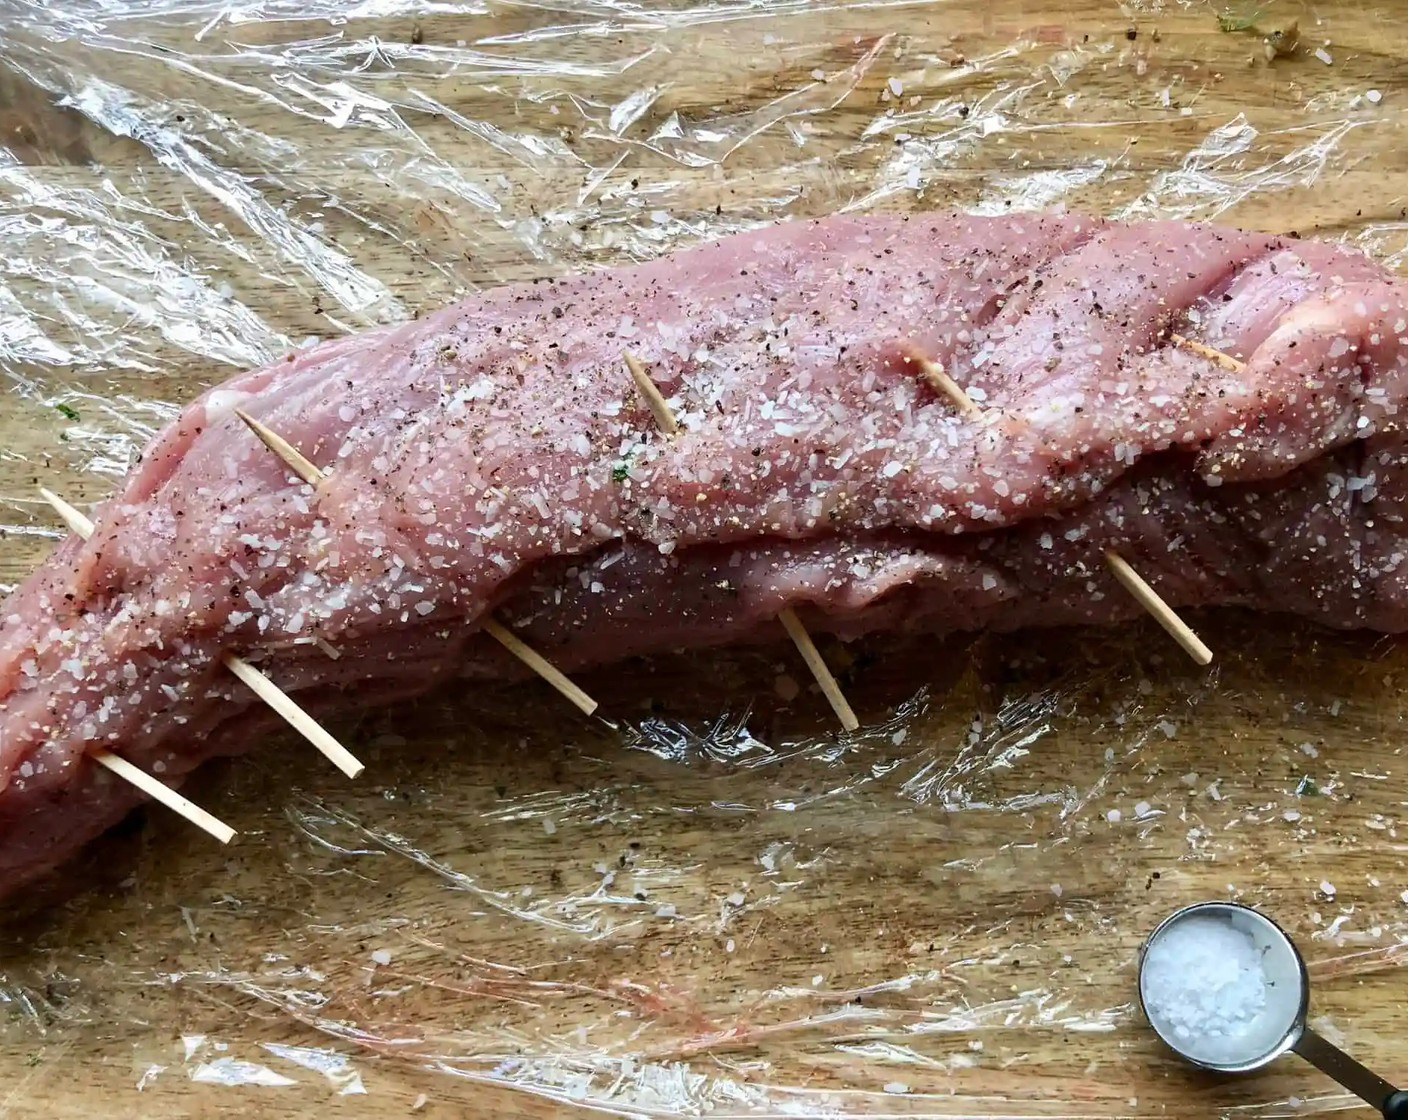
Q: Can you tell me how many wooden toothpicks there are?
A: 6